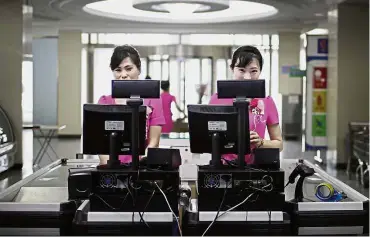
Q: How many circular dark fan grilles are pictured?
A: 2